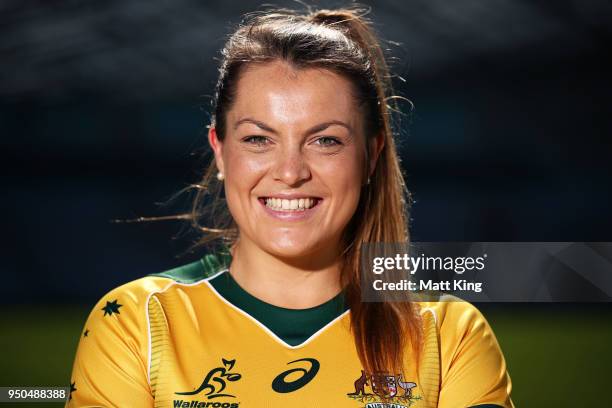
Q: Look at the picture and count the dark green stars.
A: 3